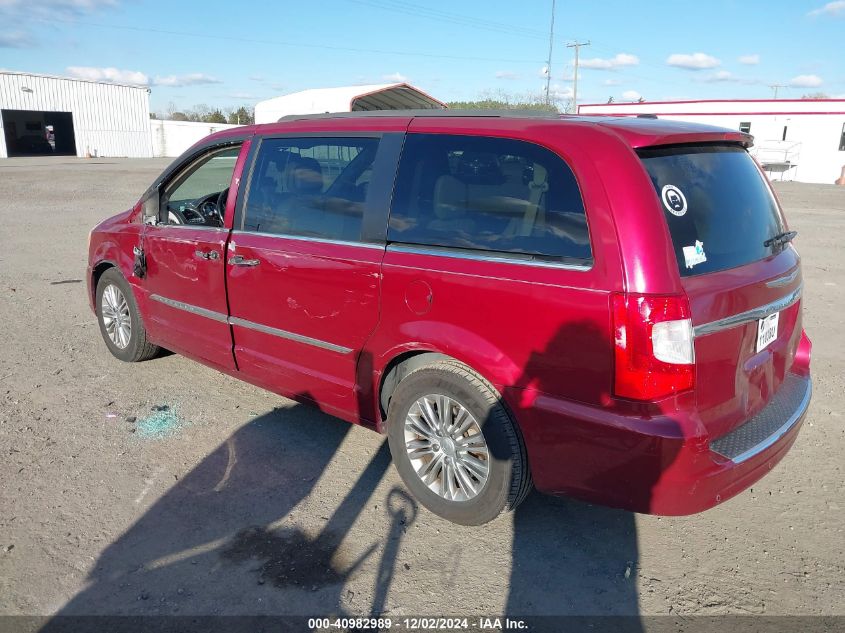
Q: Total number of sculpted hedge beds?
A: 0